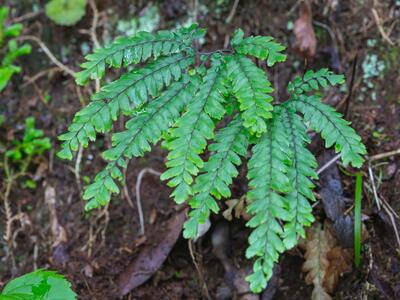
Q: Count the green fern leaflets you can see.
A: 11